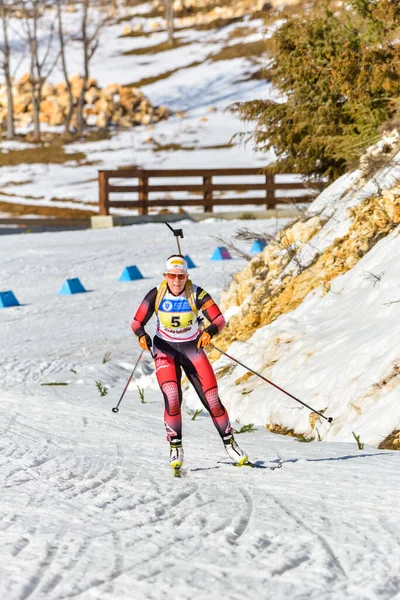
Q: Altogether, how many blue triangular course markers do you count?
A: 6